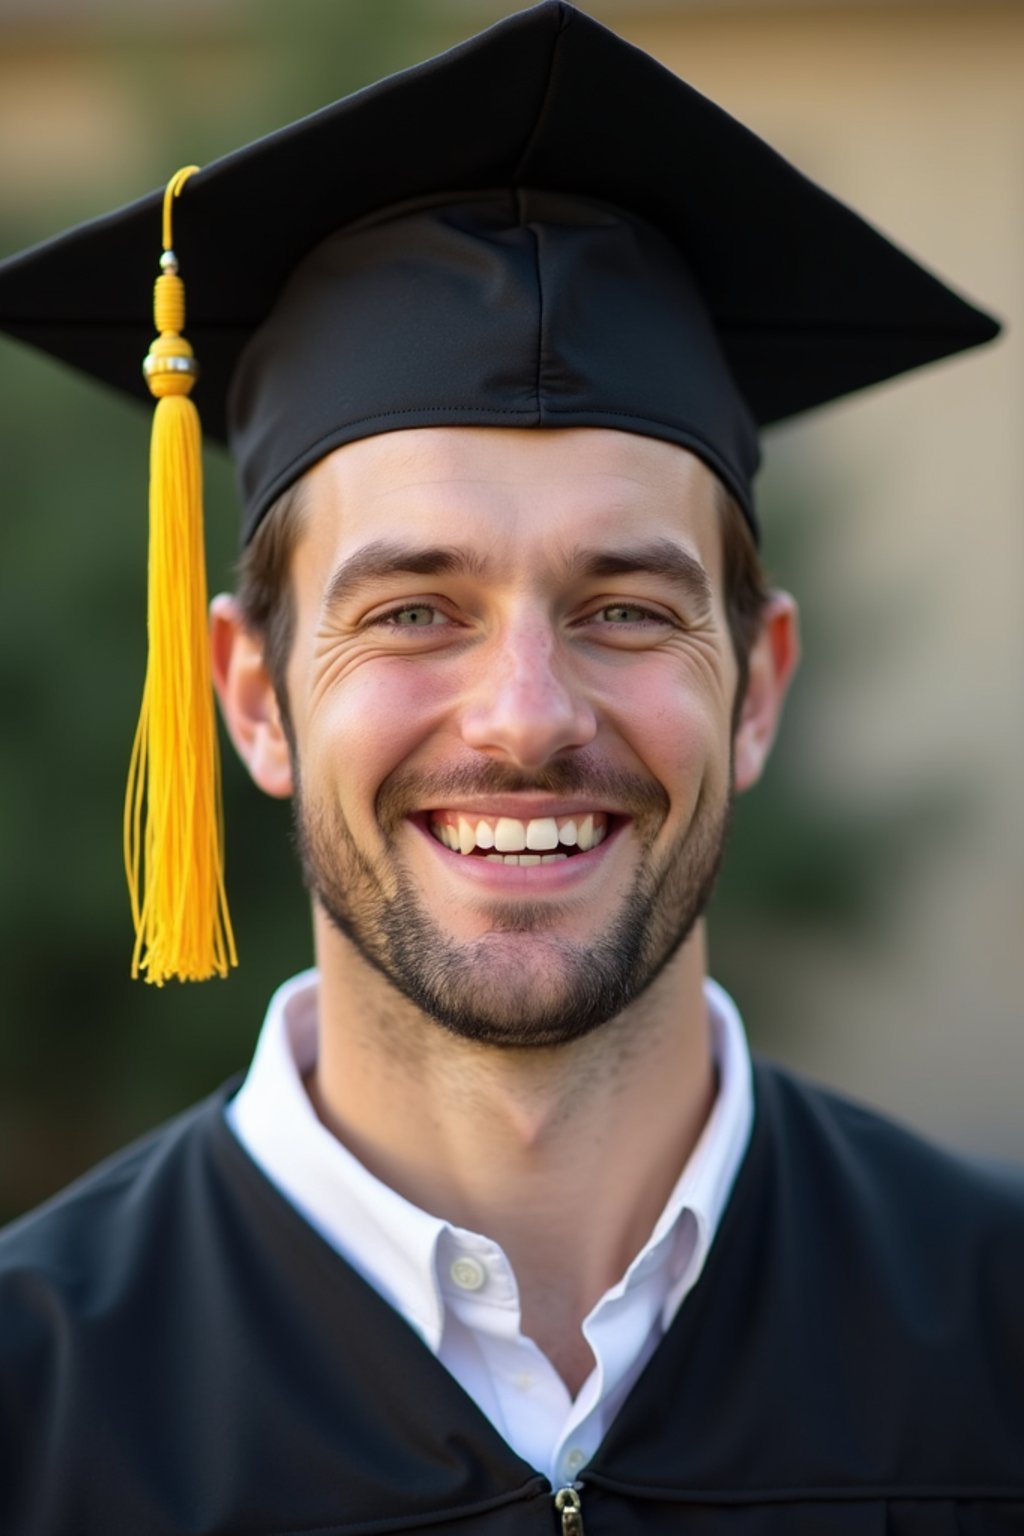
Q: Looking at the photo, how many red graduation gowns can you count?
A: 0